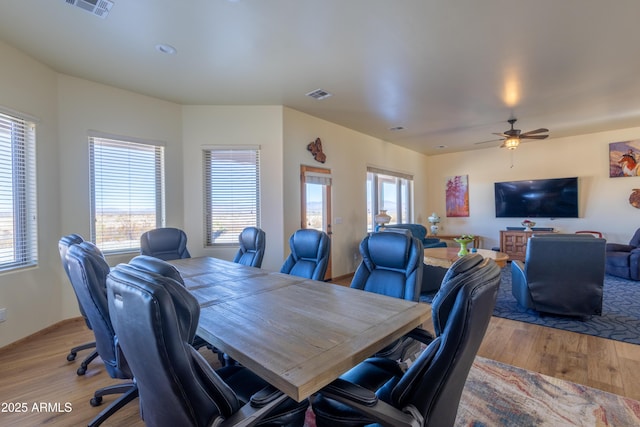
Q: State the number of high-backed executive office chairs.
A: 8